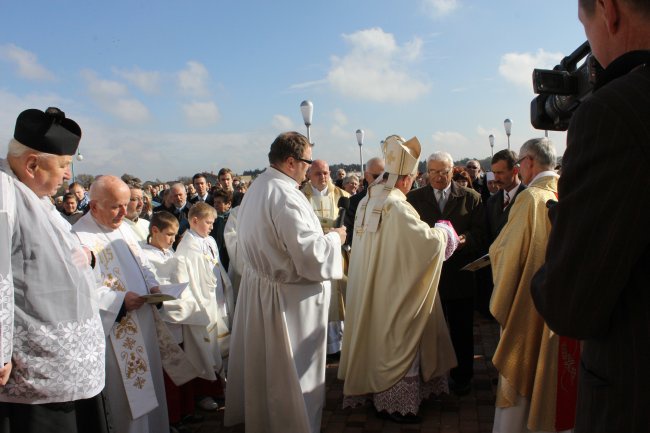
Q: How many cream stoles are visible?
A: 1